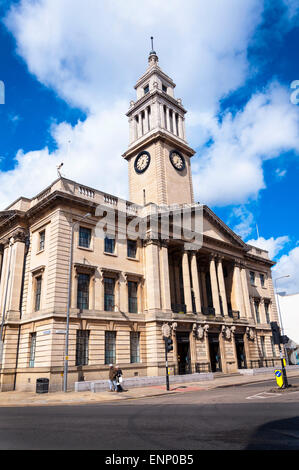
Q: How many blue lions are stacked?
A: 0